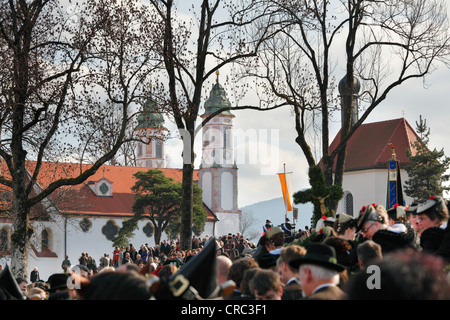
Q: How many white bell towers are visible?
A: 2